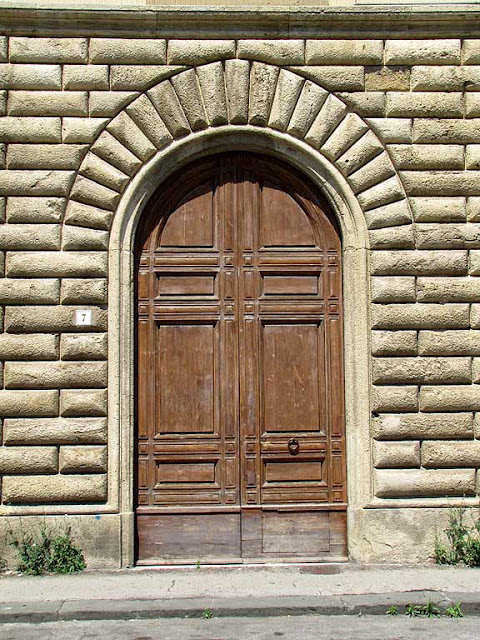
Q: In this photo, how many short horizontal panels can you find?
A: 4